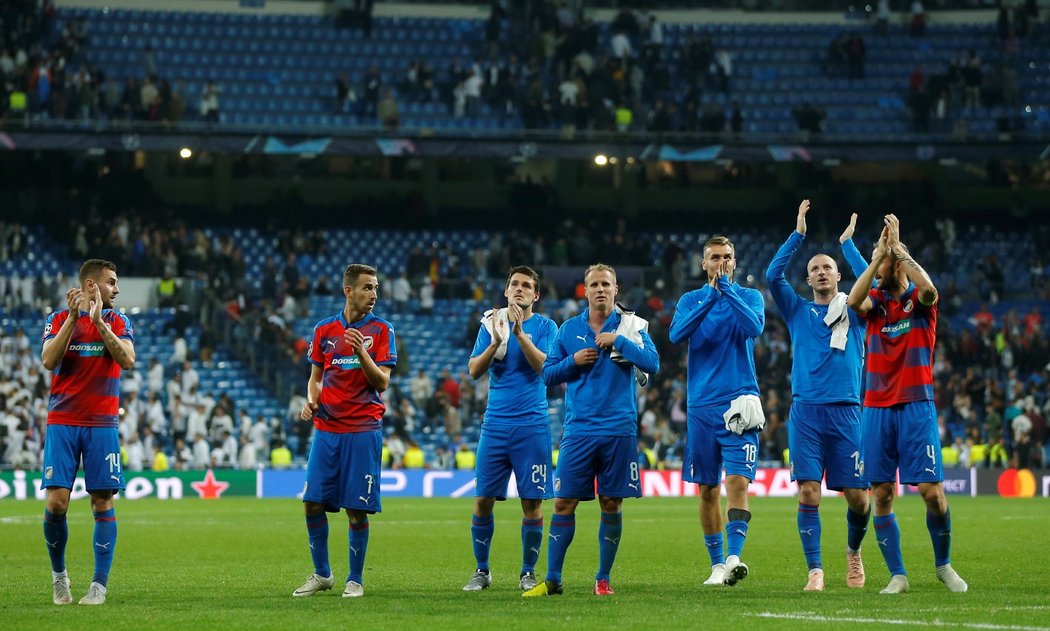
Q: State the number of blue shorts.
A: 7